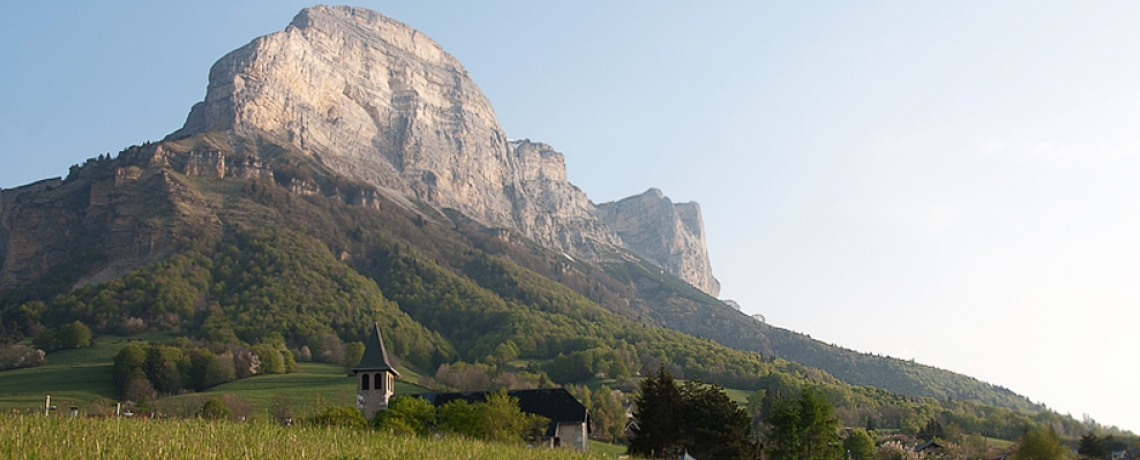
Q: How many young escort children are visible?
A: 0